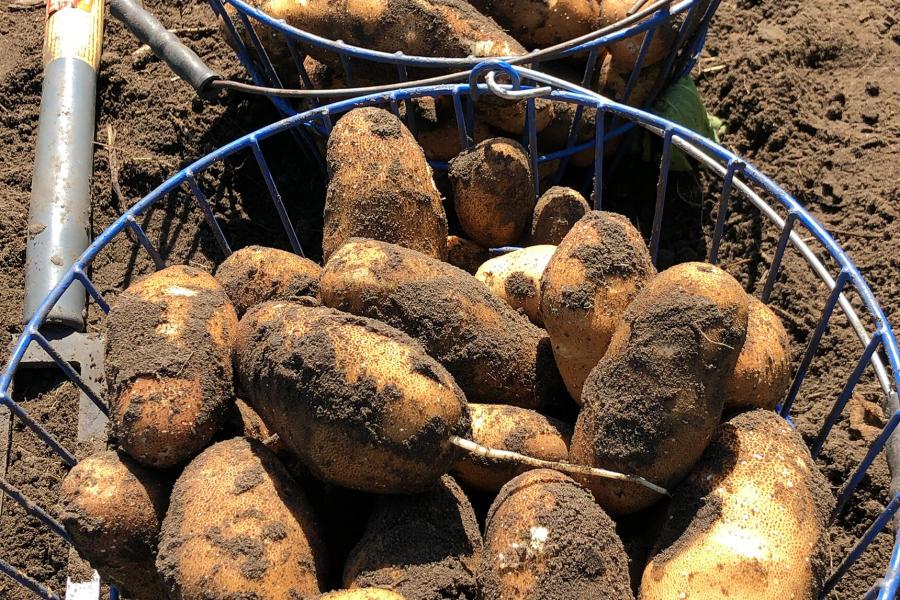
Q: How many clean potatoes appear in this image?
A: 0